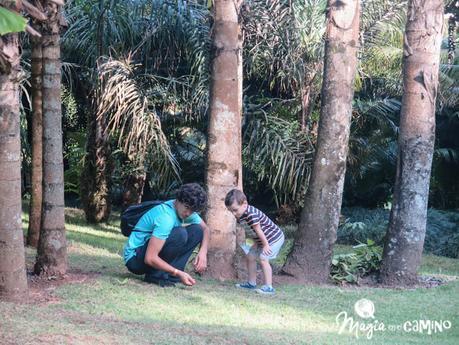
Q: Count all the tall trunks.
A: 6